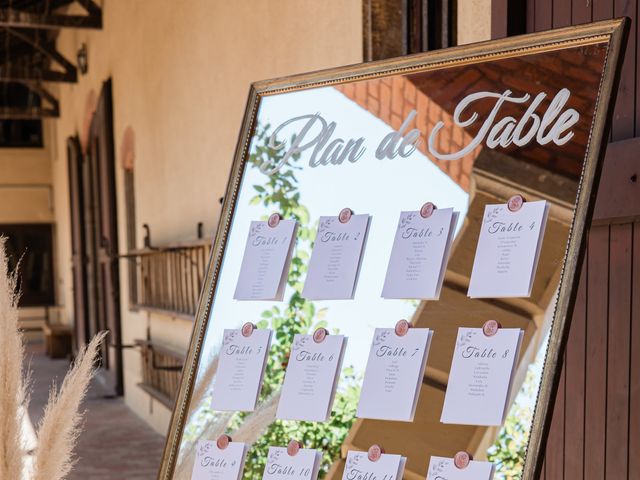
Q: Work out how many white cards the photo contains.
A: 12